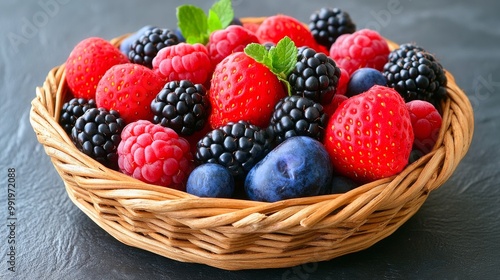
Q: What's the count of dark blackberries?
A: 9